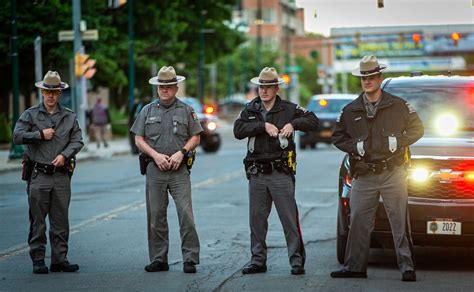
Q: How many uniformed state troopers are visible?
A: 4